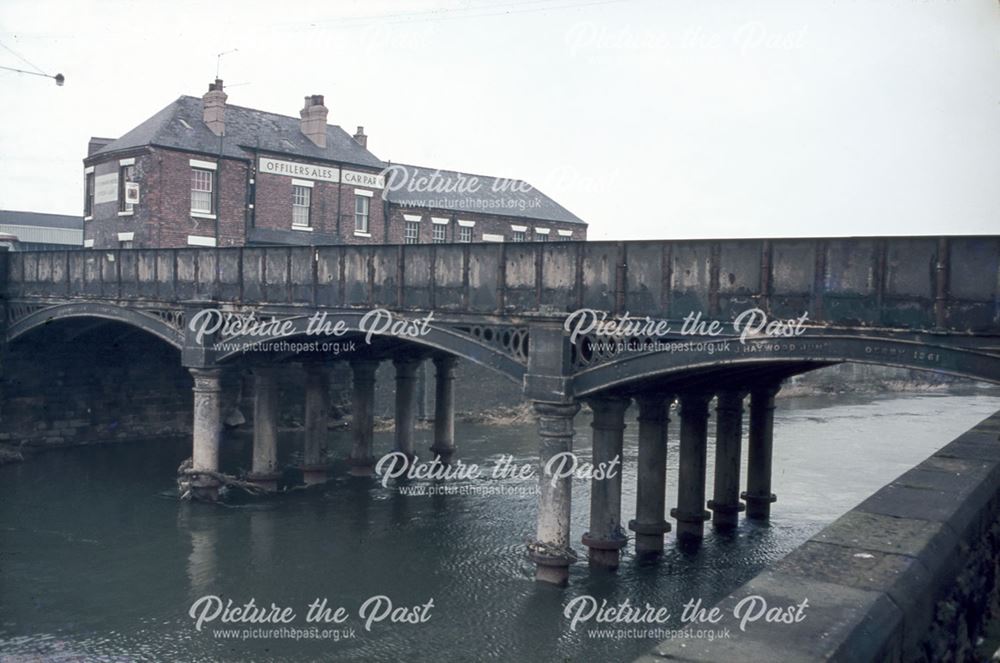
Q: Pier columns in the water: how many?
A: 12